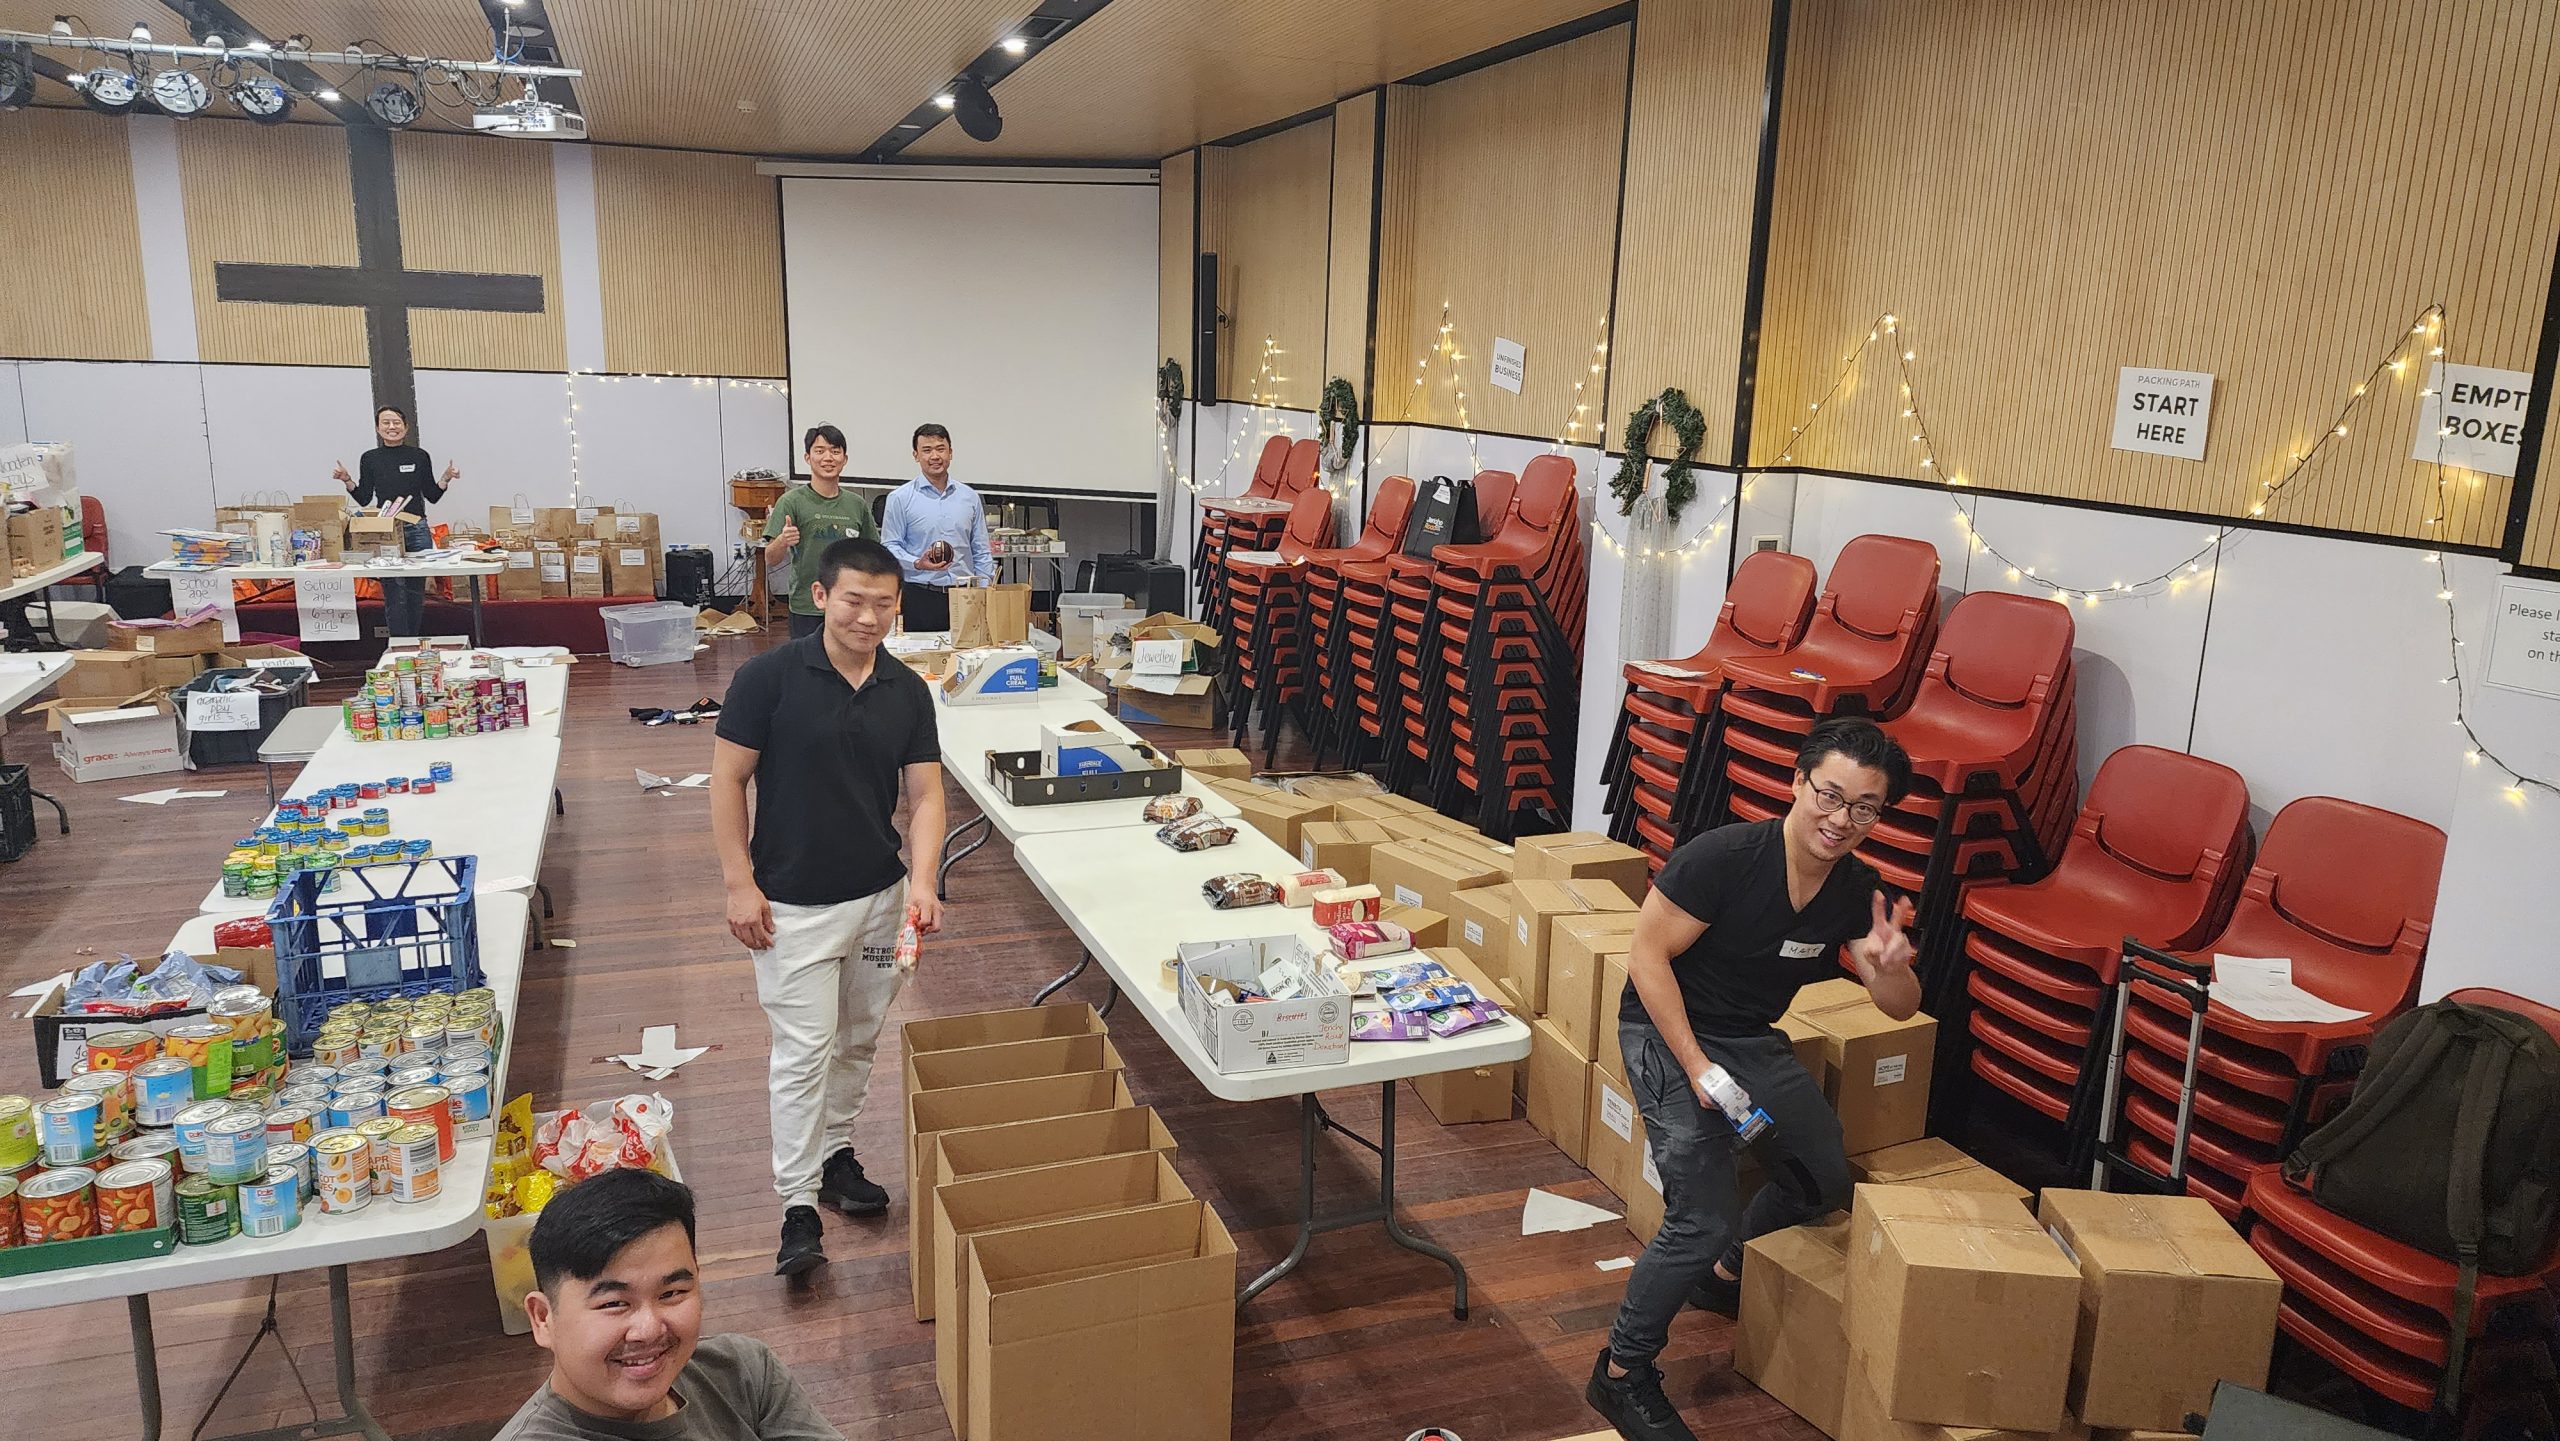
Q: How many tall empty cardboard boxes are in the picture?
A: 6